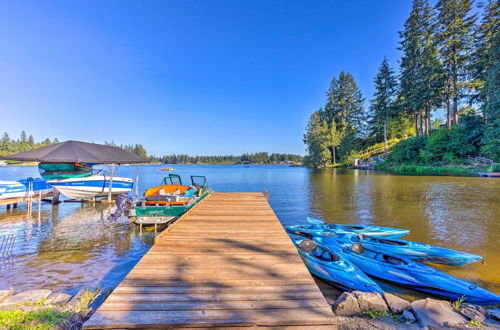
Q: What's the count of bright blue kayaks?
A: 4